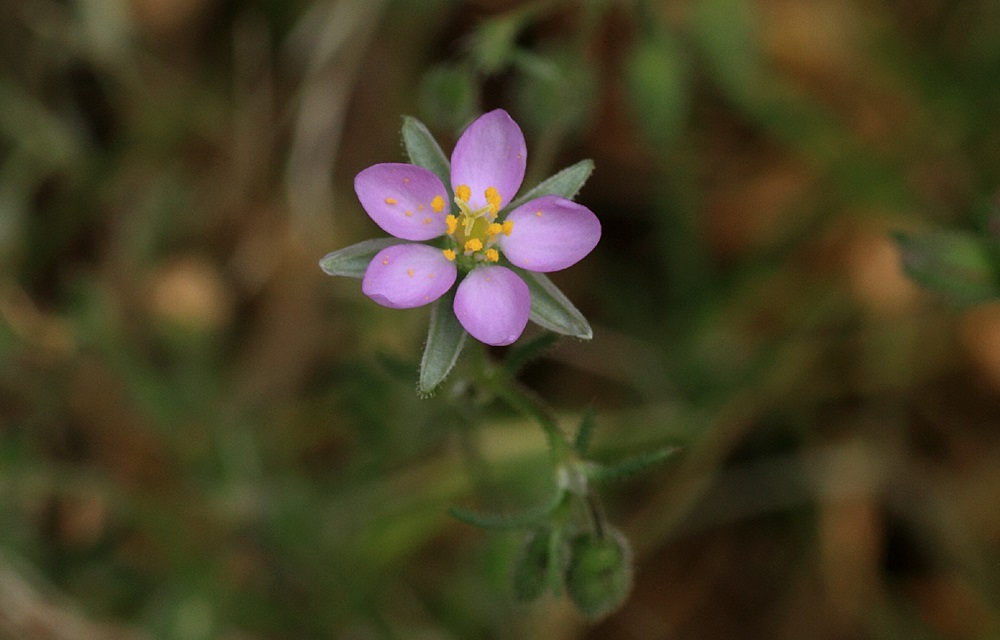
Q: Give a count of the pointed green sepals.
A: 5